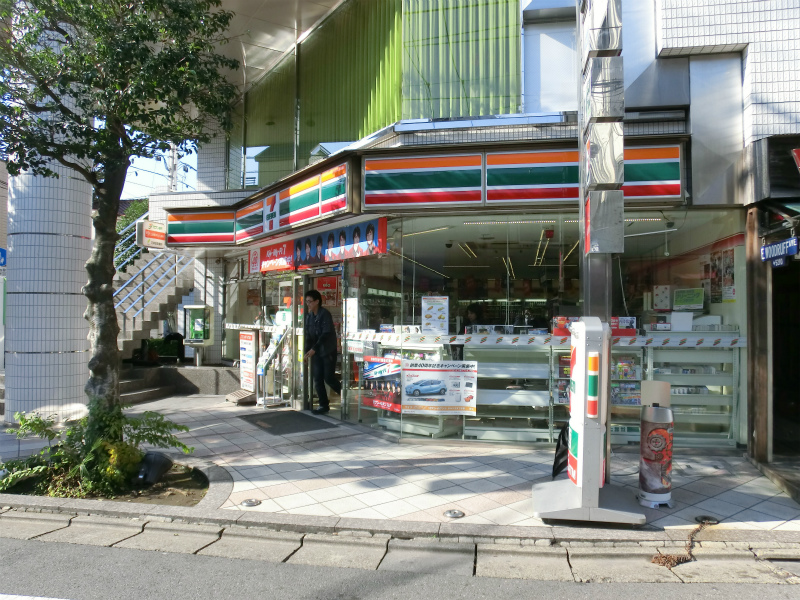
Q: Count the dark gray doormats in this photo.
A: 1